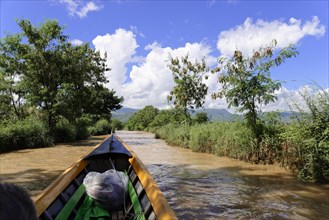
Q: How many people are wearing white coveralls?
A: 0